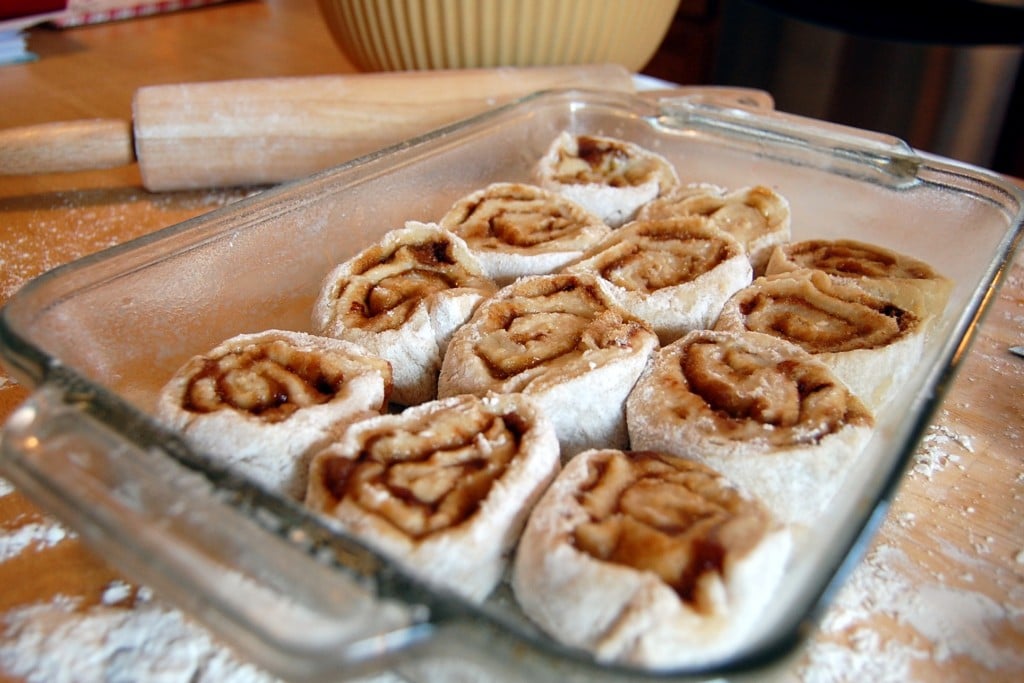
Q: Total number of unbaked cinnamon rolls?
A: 12